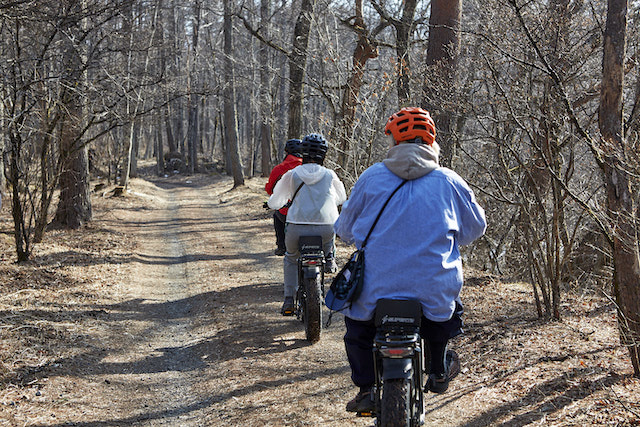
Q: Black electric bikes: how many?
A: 2